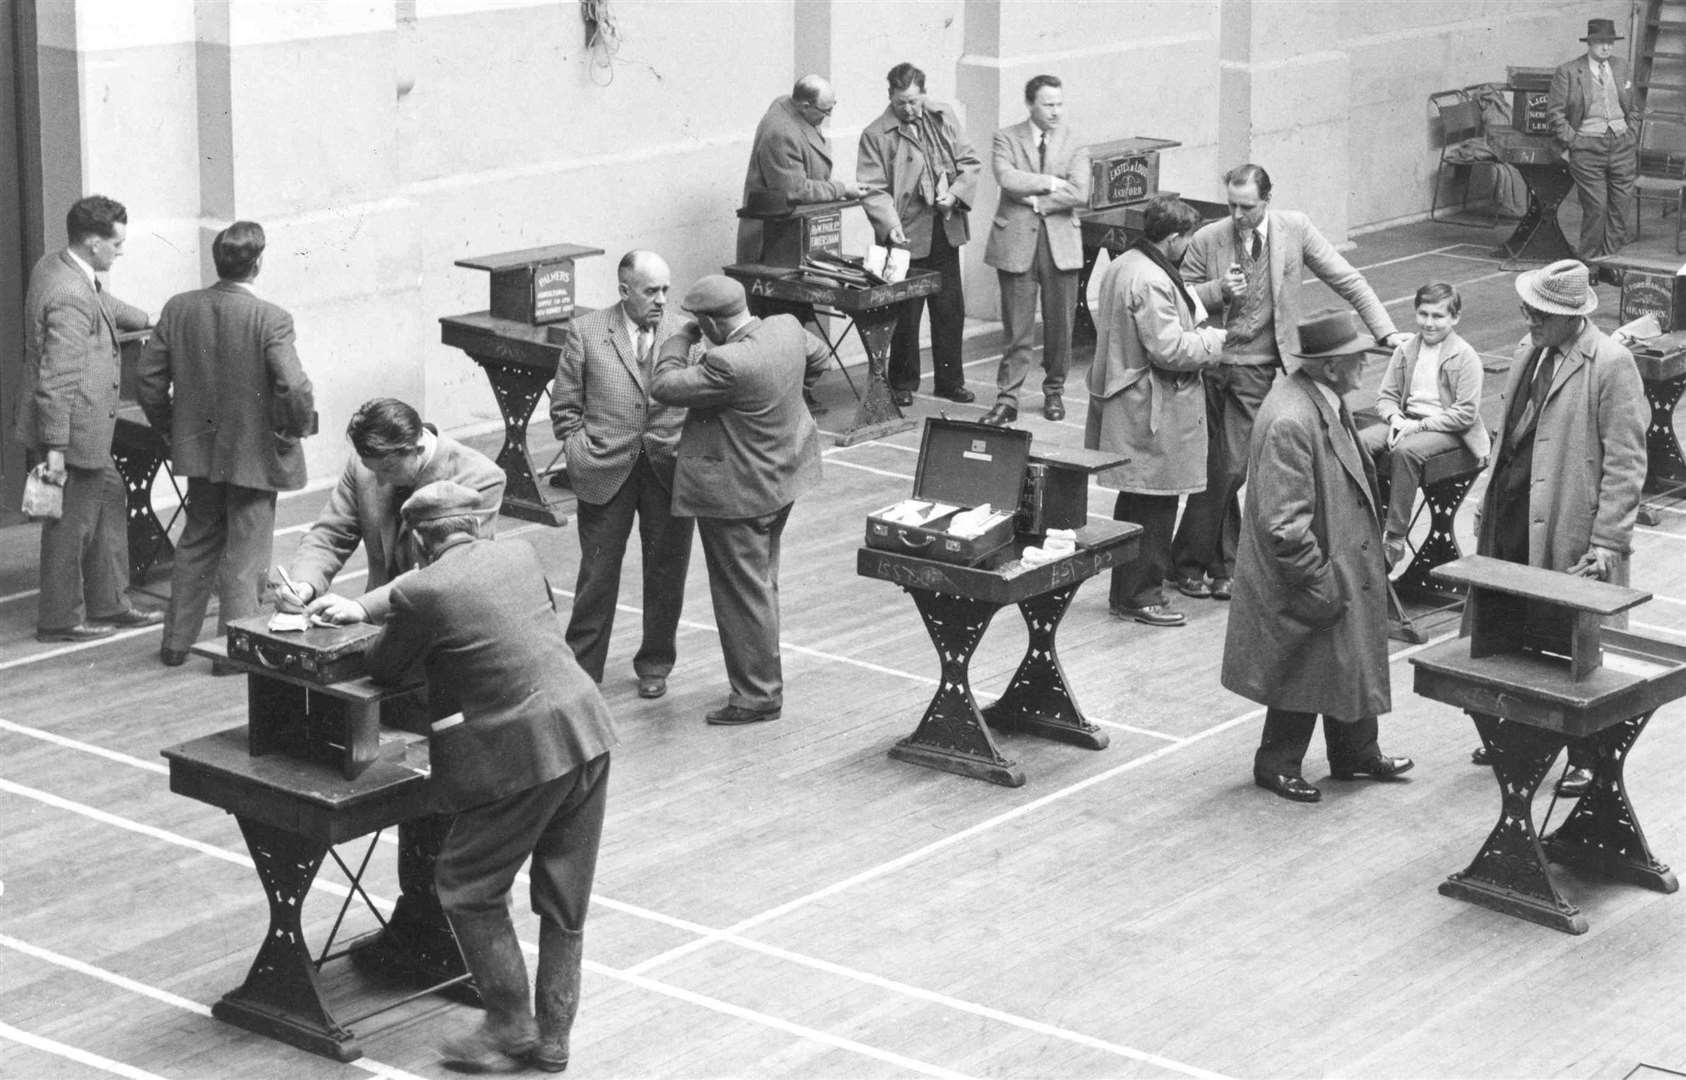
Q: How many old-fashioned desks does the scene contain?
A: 10